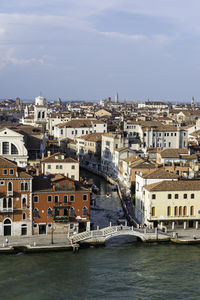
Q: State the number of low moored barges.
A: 0